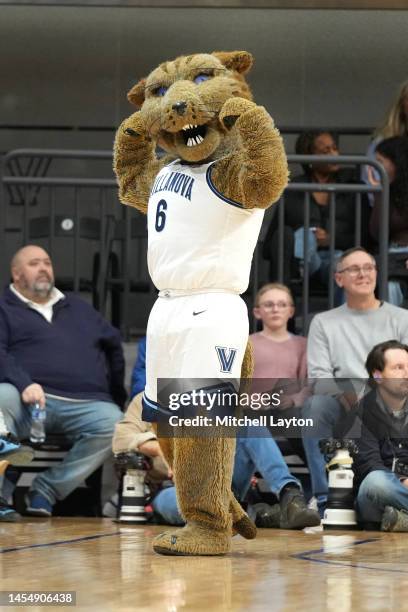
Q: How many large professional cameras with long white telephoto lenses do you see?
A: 2